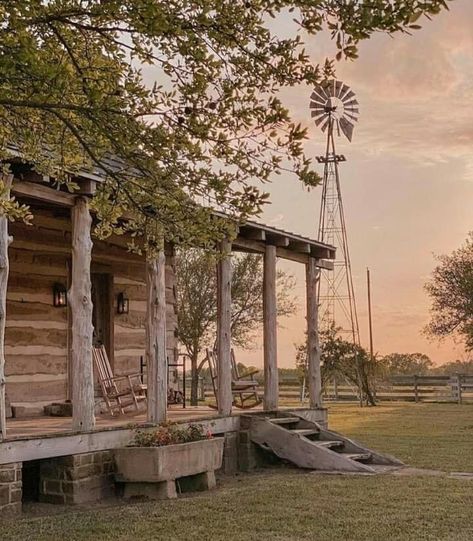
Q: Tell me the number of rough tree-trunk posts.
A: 6